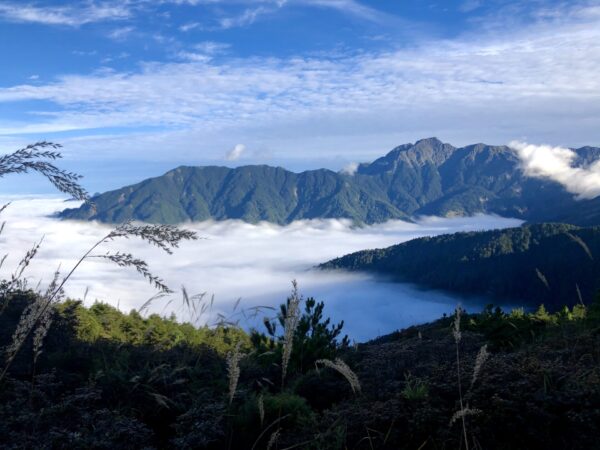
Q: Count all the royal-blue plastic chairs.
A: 0